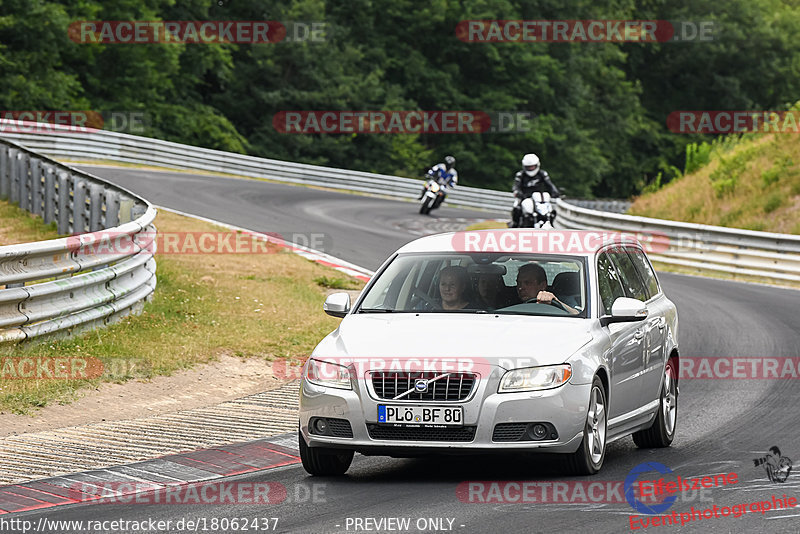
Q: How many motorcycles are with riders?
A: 2